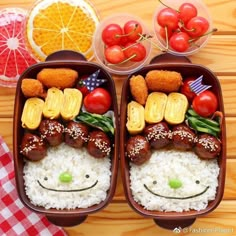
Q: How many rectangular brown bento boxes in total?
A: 2